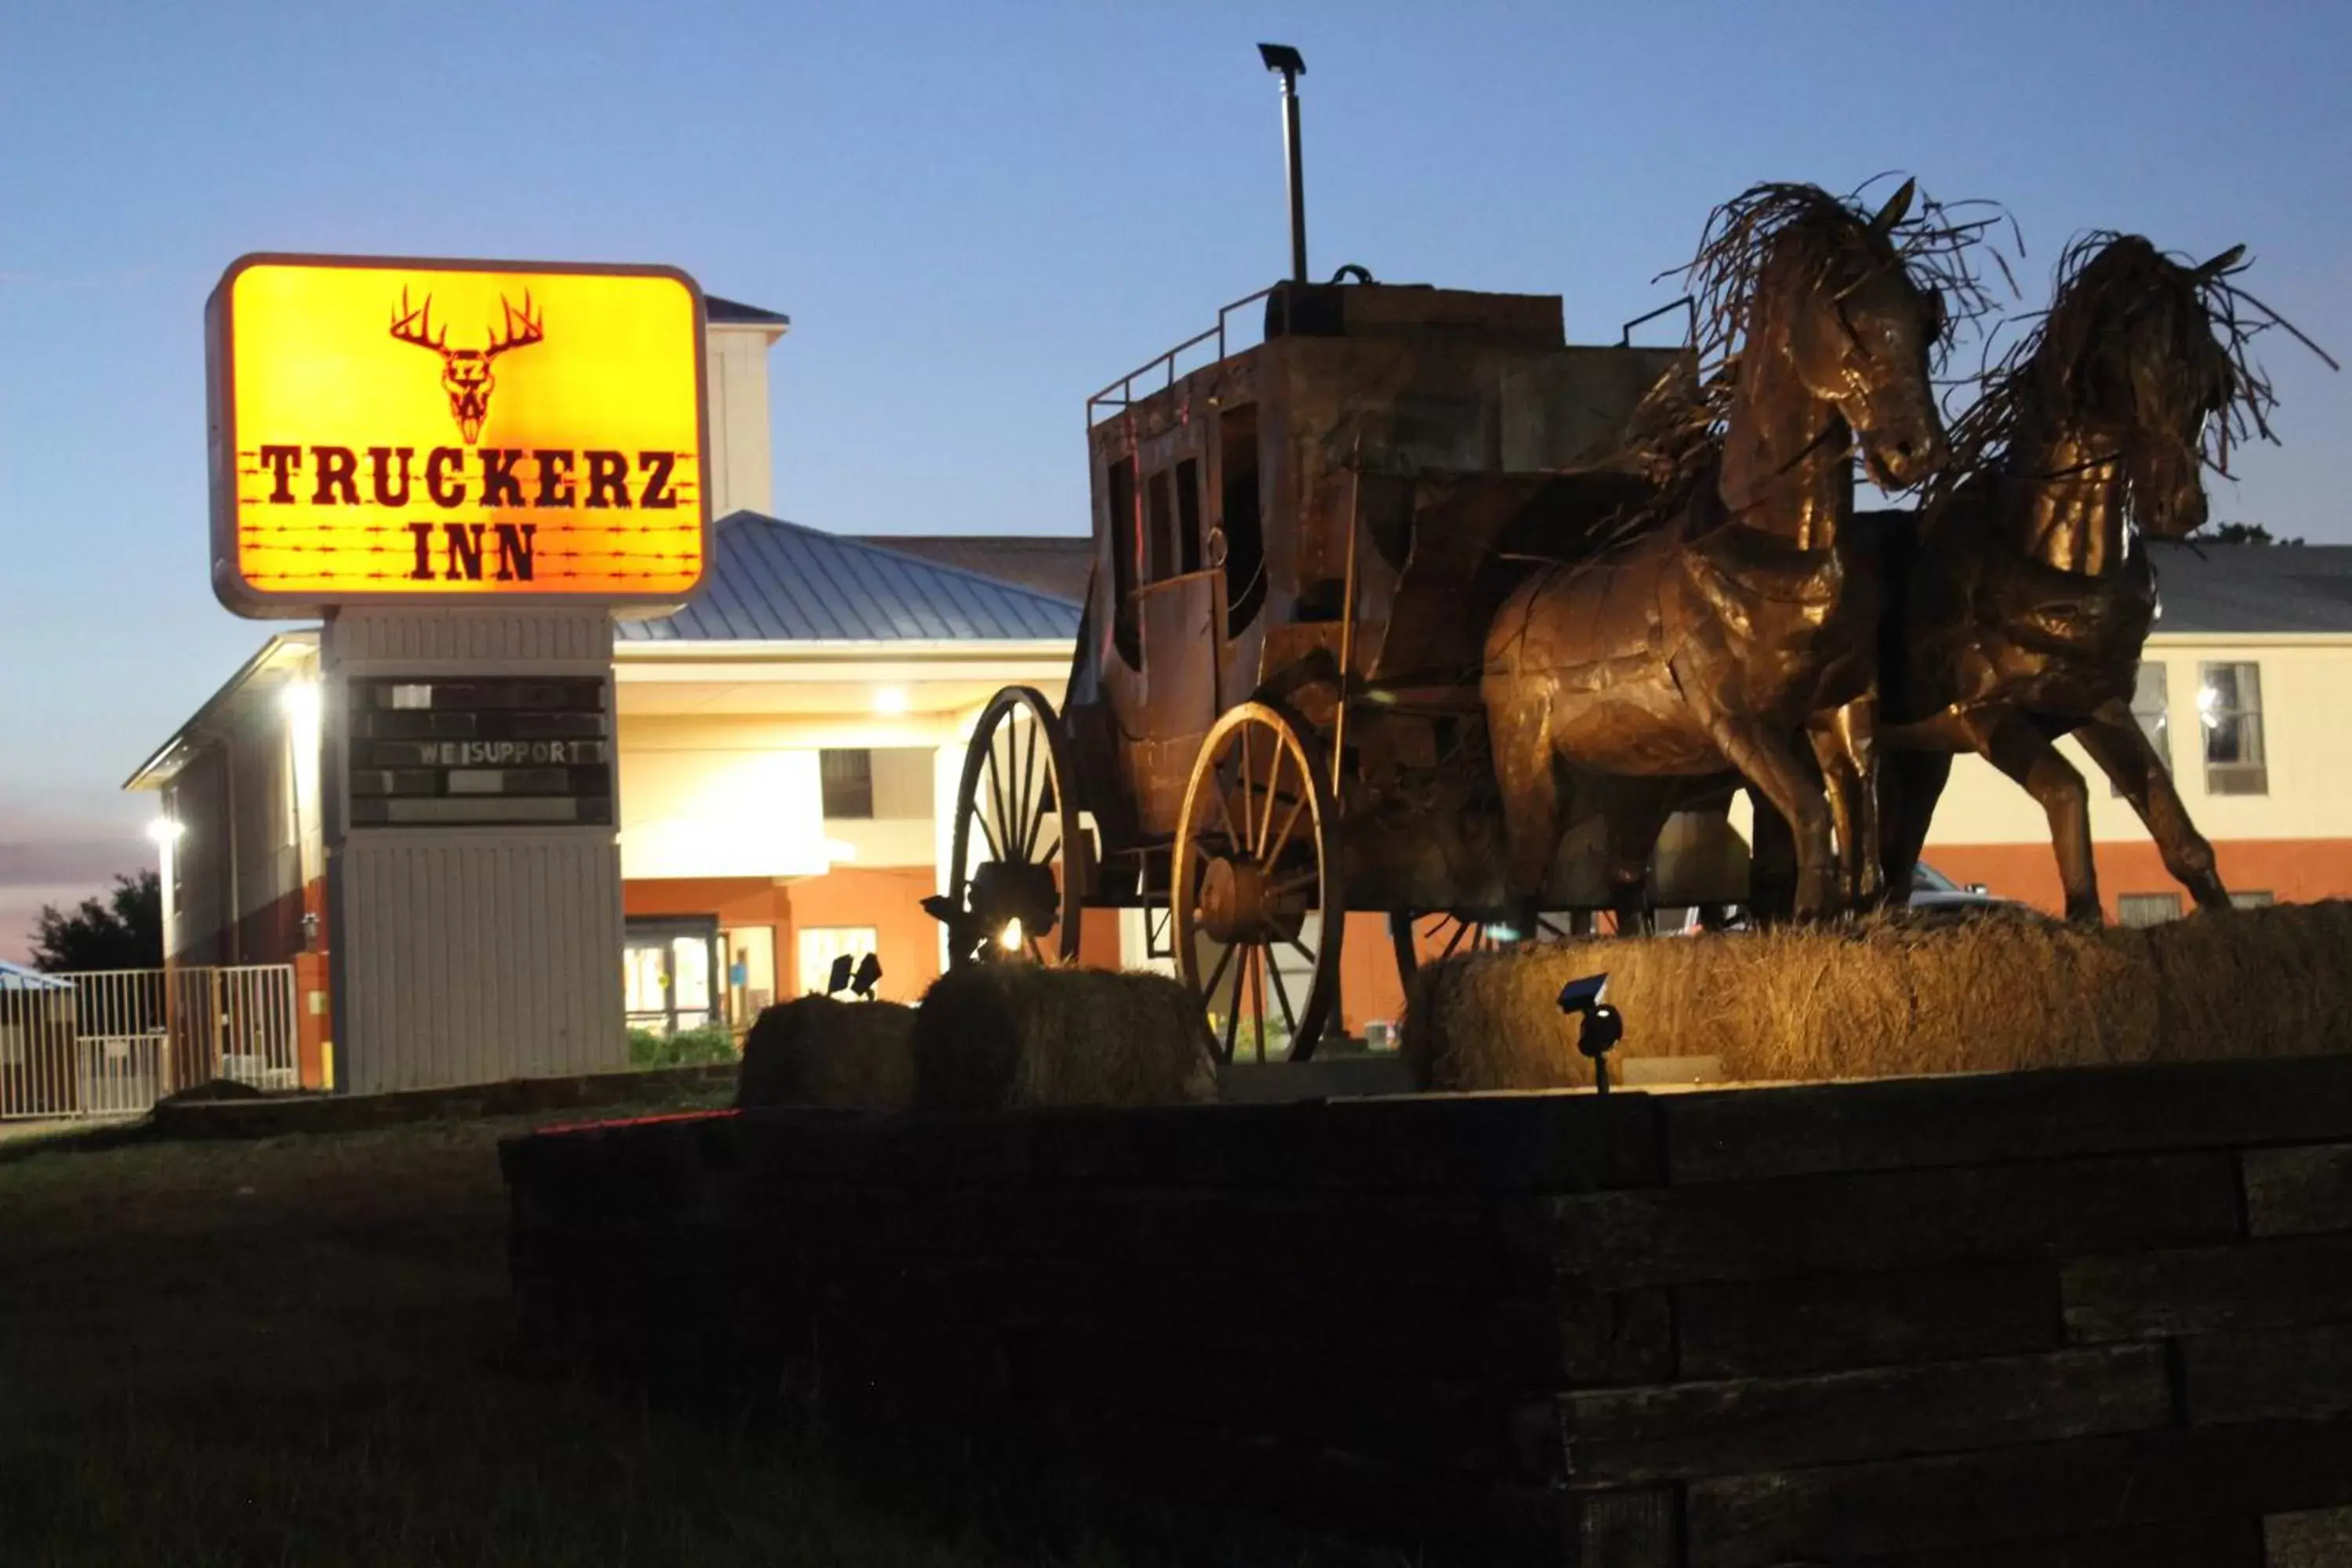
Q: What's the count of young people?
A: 0